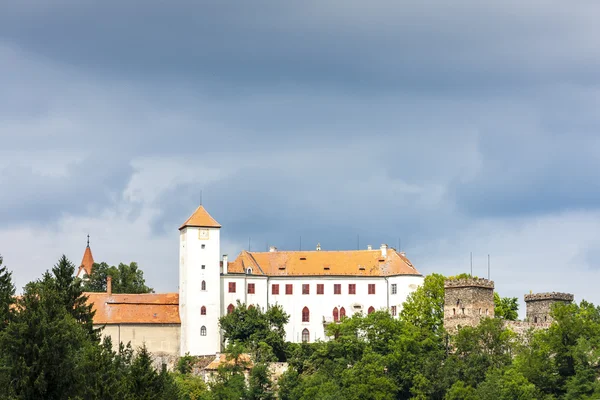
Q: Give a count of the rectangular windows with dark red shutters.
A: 9